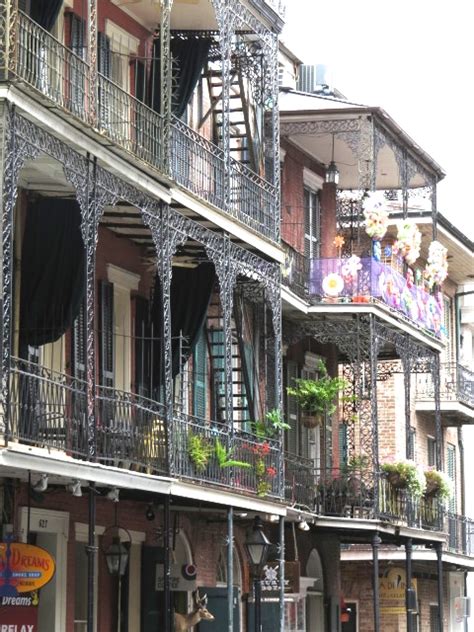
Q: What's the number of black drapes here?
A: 4